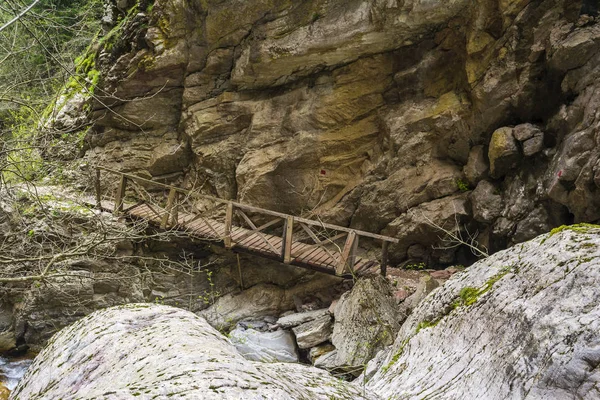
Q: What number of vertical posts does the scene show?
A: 7